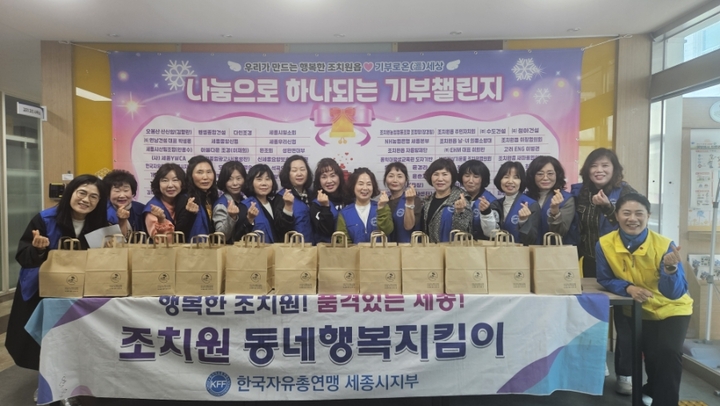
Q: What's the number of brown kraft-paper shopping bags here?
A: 12